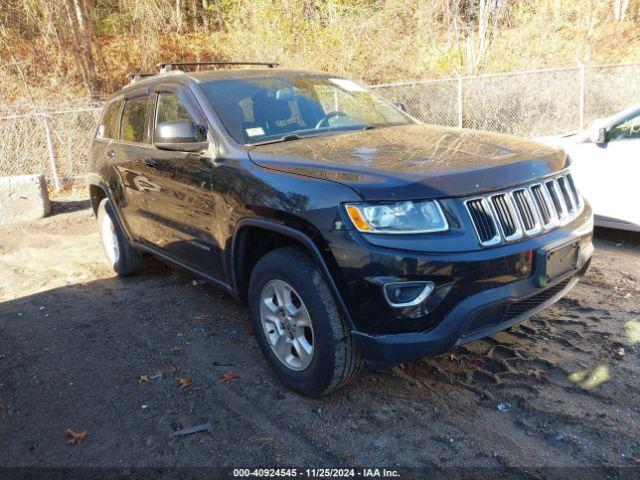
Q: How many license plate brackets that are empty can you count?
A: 1